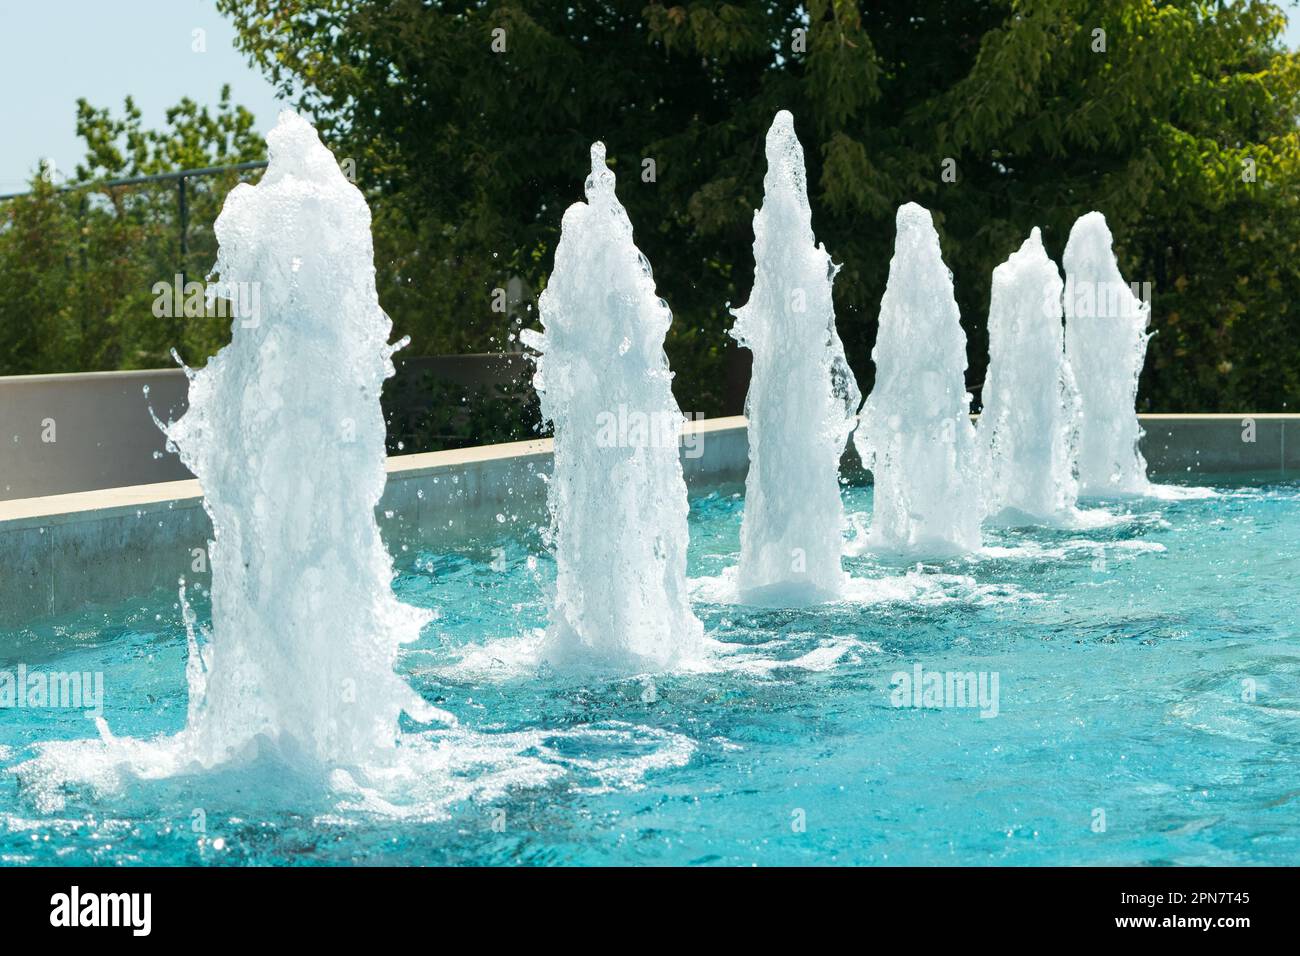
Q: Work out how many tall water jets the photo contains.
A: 6